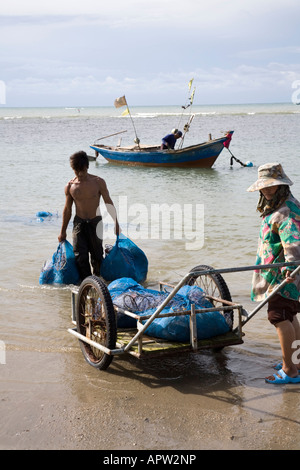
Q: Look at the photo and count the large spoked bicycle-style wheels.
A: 2